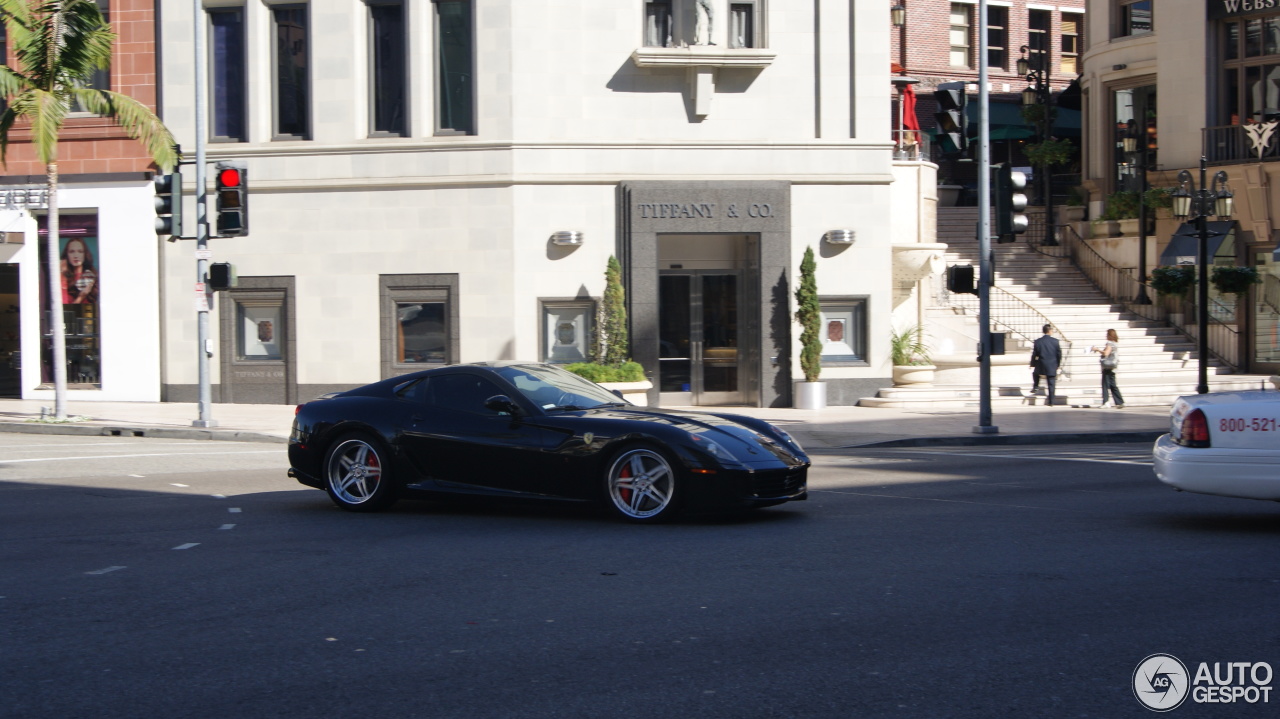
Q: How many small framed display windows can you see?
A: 4